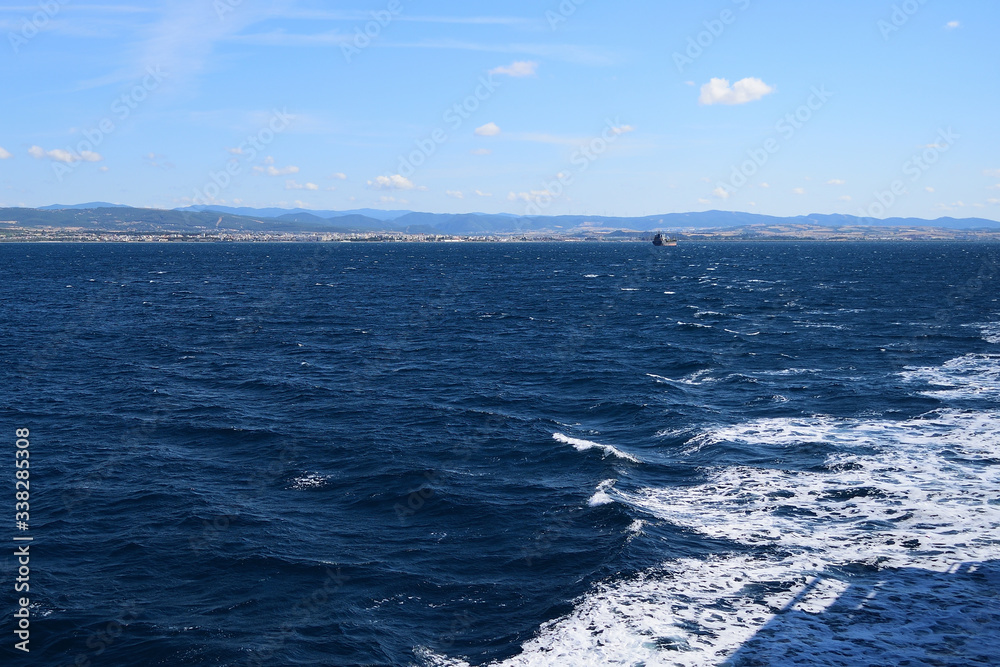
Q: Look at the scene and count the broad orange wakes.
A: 0